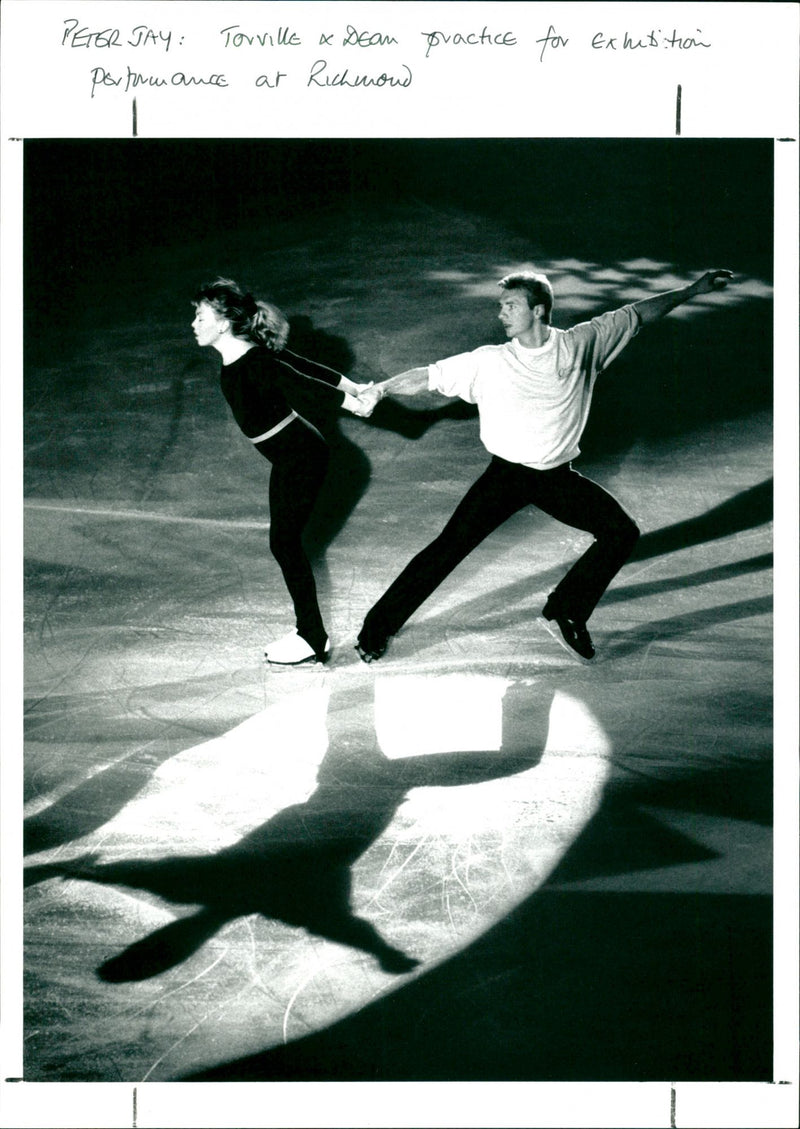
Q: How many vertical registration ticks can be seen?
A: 4